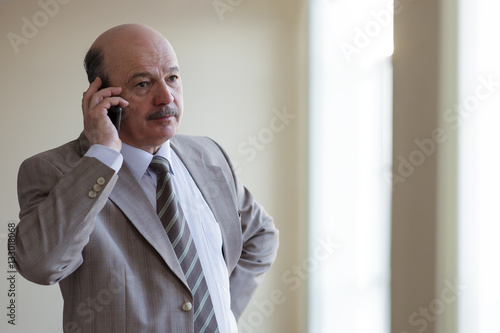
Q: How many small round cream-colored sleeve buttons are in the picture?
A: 3